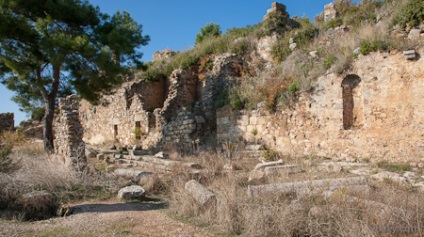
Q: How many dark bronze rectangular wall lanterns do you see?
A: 0